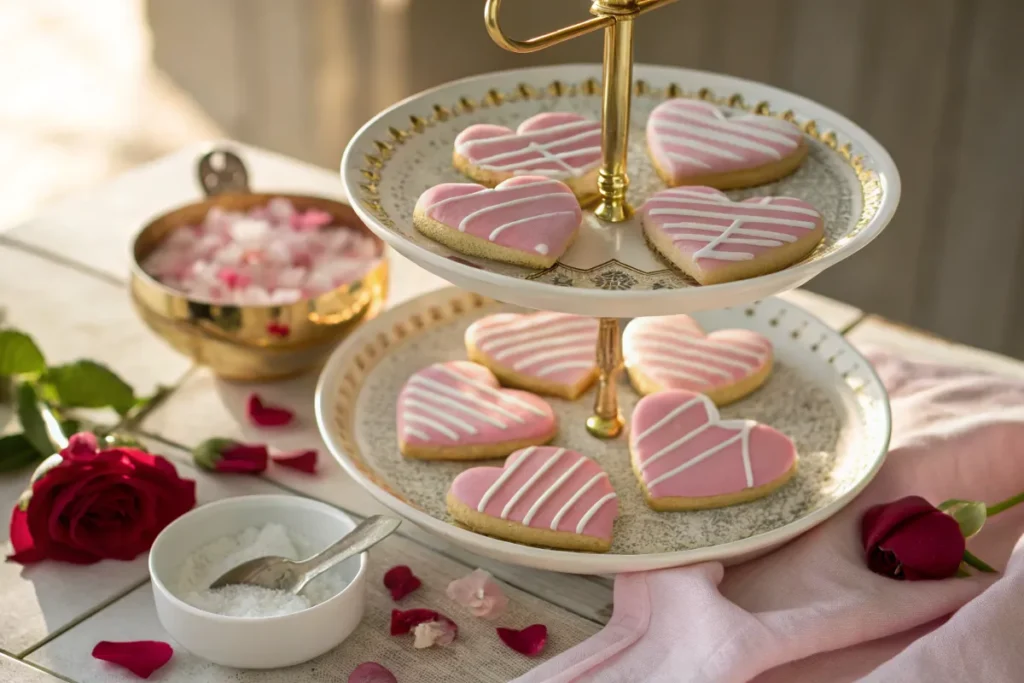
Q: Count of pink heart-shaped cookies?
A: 9